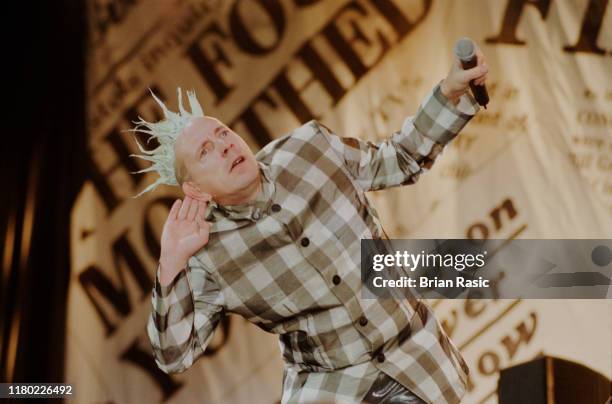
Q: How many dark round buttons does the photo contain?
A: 5